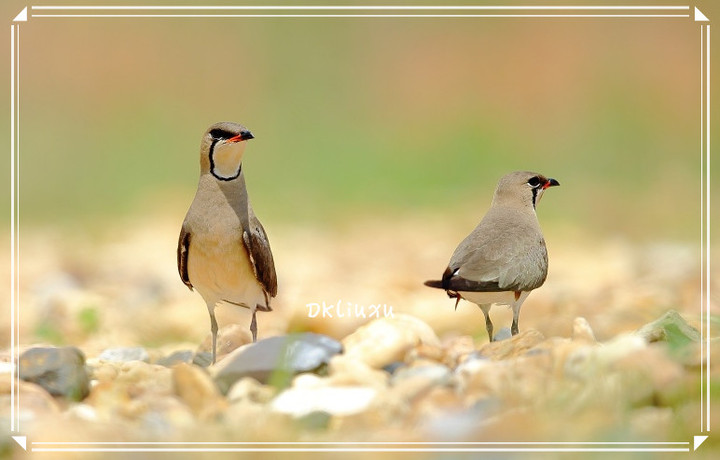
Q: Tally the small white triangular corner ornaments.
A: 4